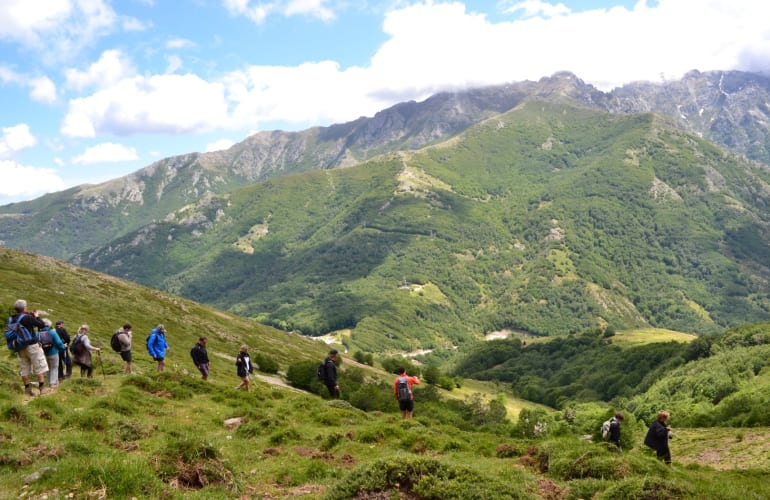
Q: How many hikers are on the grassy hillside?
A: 12